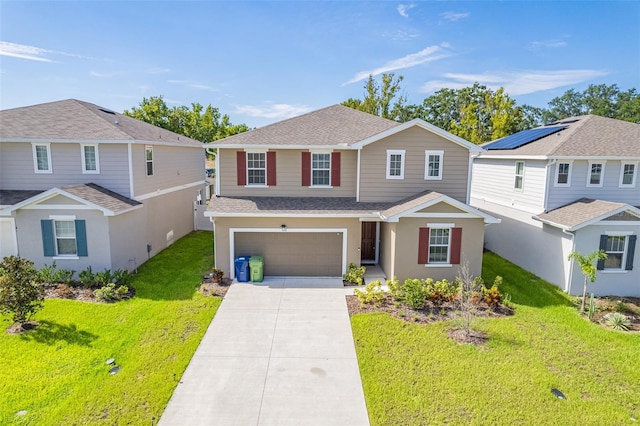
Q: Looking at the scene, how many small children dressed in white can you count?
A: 0